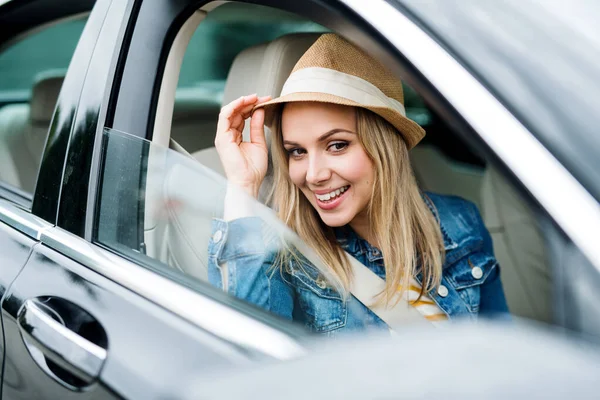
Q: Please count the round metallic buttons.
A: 4